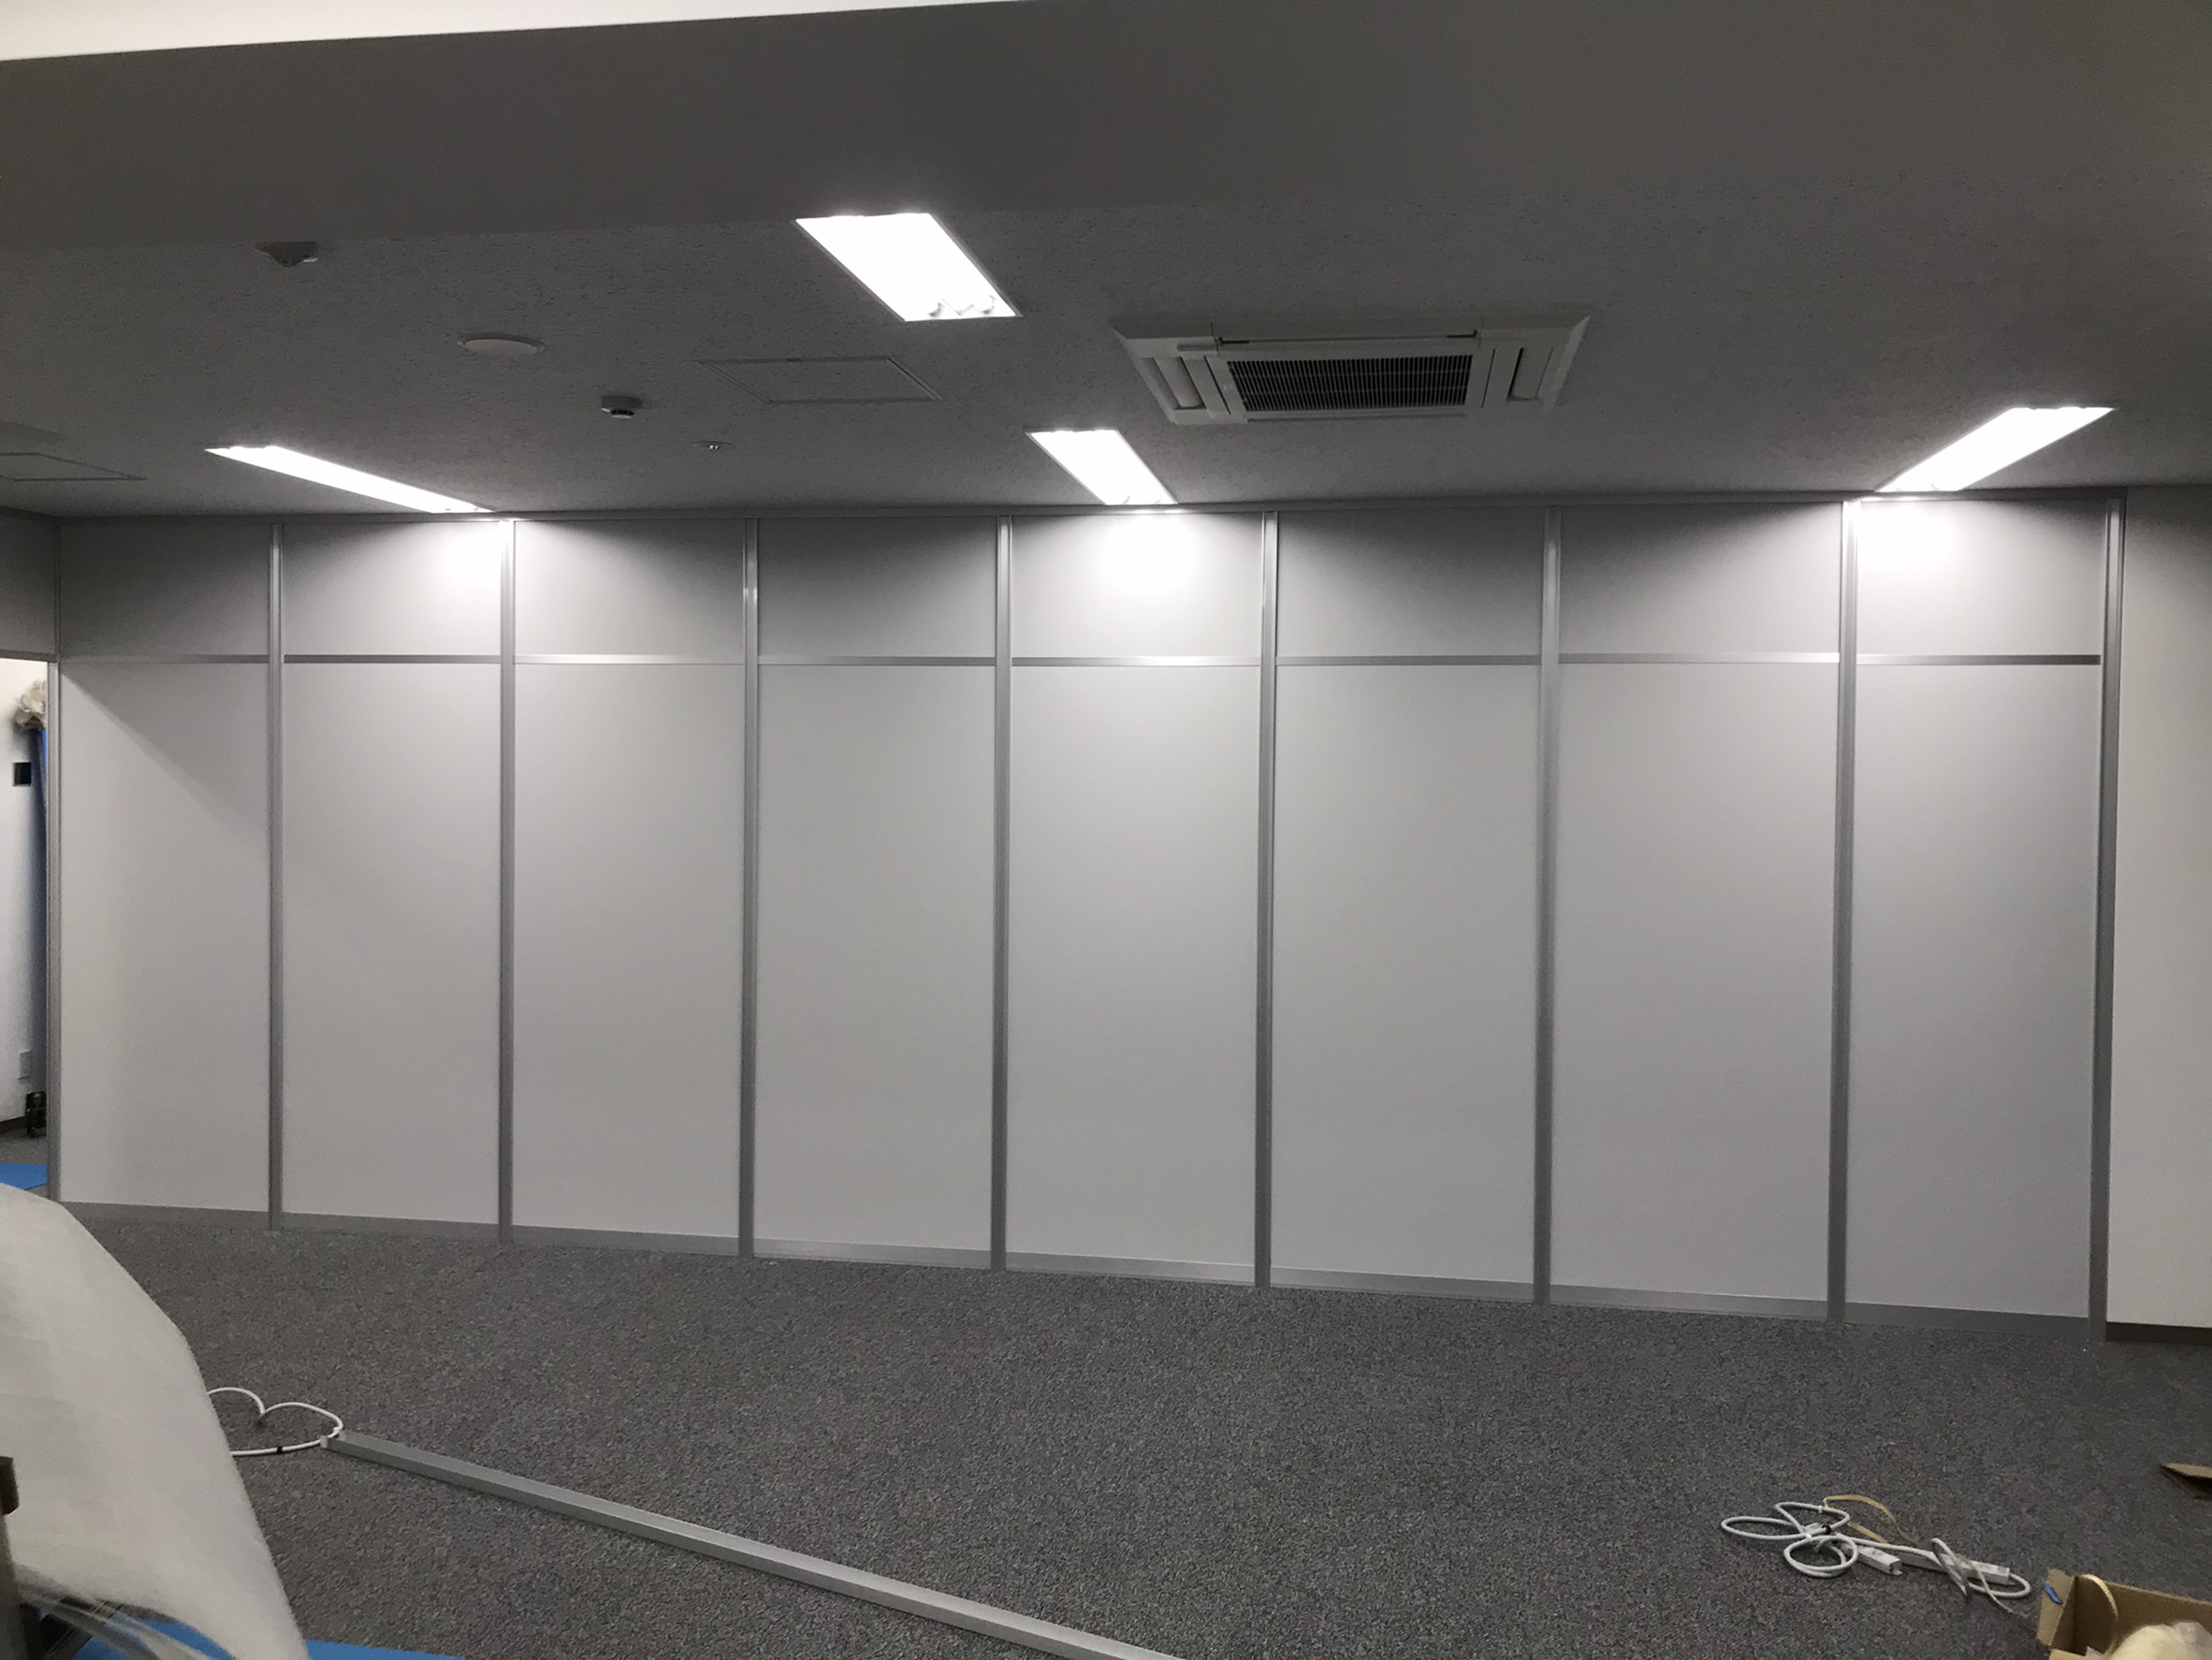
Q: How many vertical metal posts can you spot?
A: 9